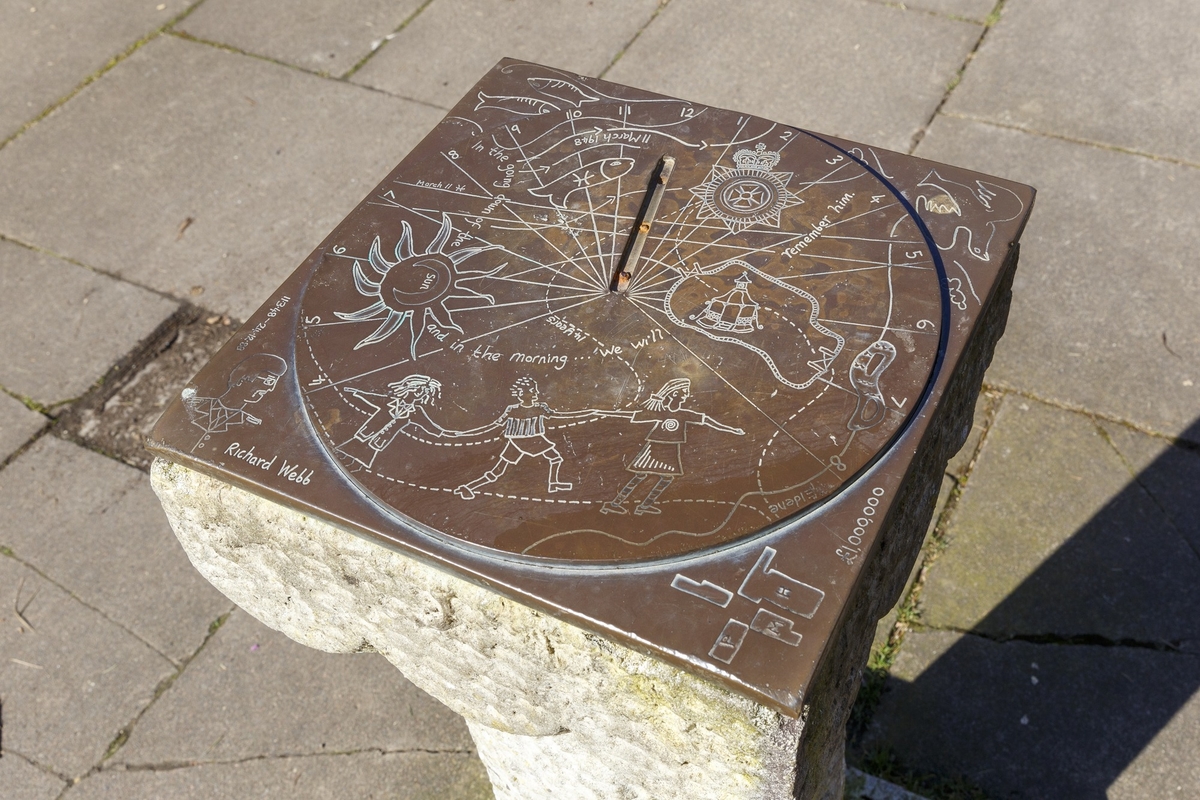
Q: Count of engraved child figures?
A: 3